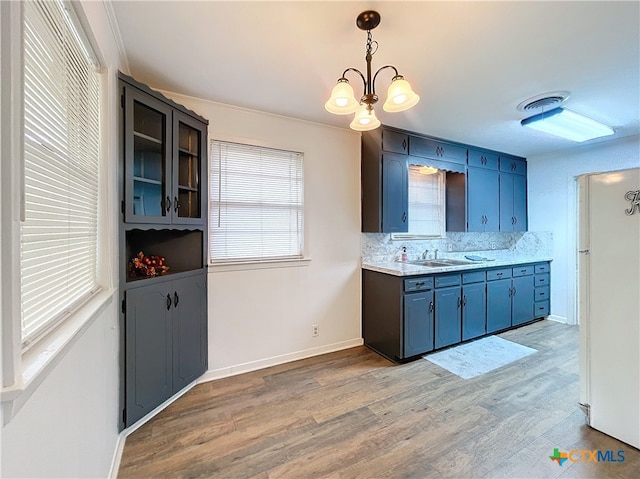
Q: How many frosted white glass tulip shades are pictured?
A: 3